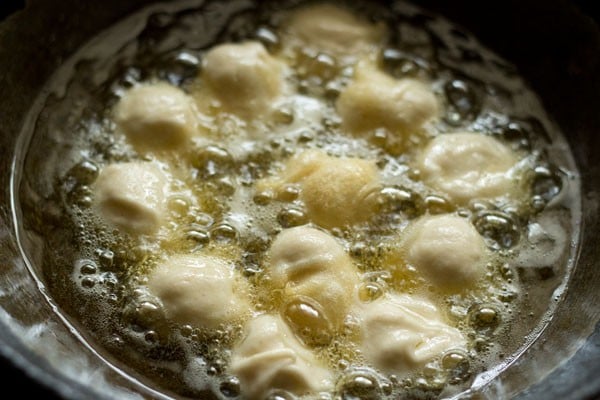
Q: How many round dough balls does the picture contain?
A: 12